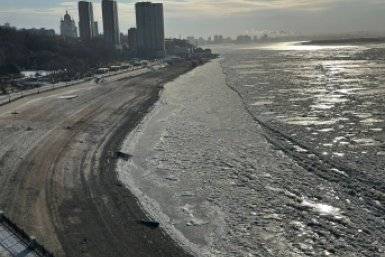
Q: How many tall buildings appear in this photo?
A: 3